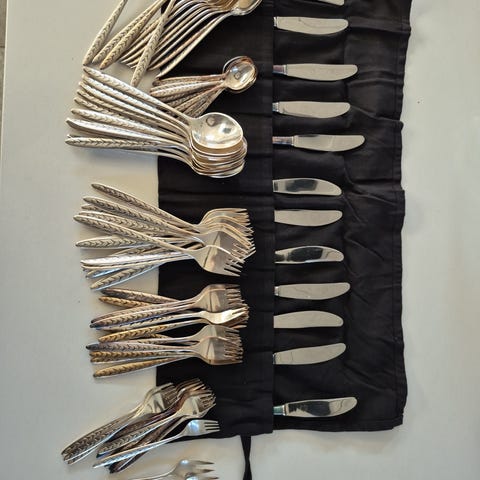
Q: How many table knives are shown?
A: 12